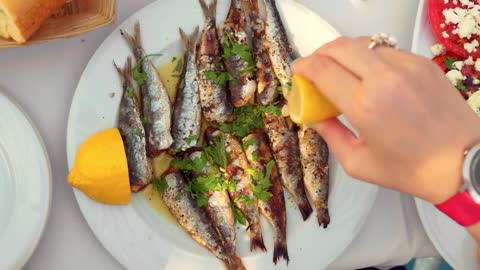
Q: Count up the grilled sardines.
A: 13